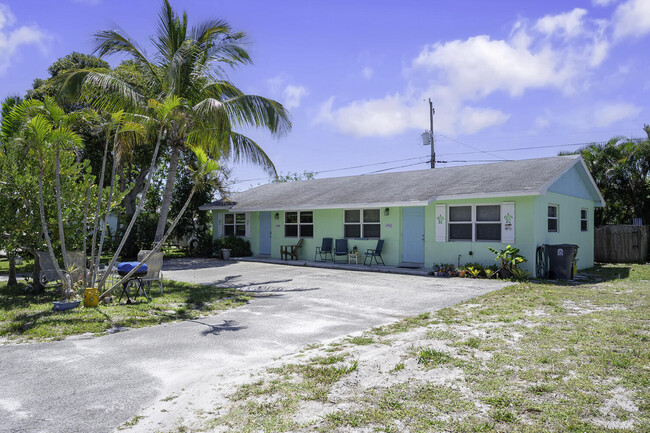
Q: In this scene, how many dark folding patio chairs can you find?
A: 3